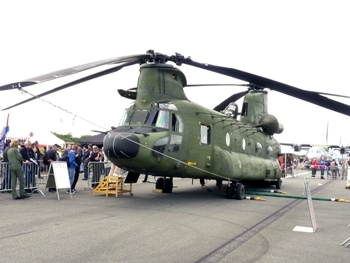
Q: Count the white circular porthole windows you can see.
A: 4